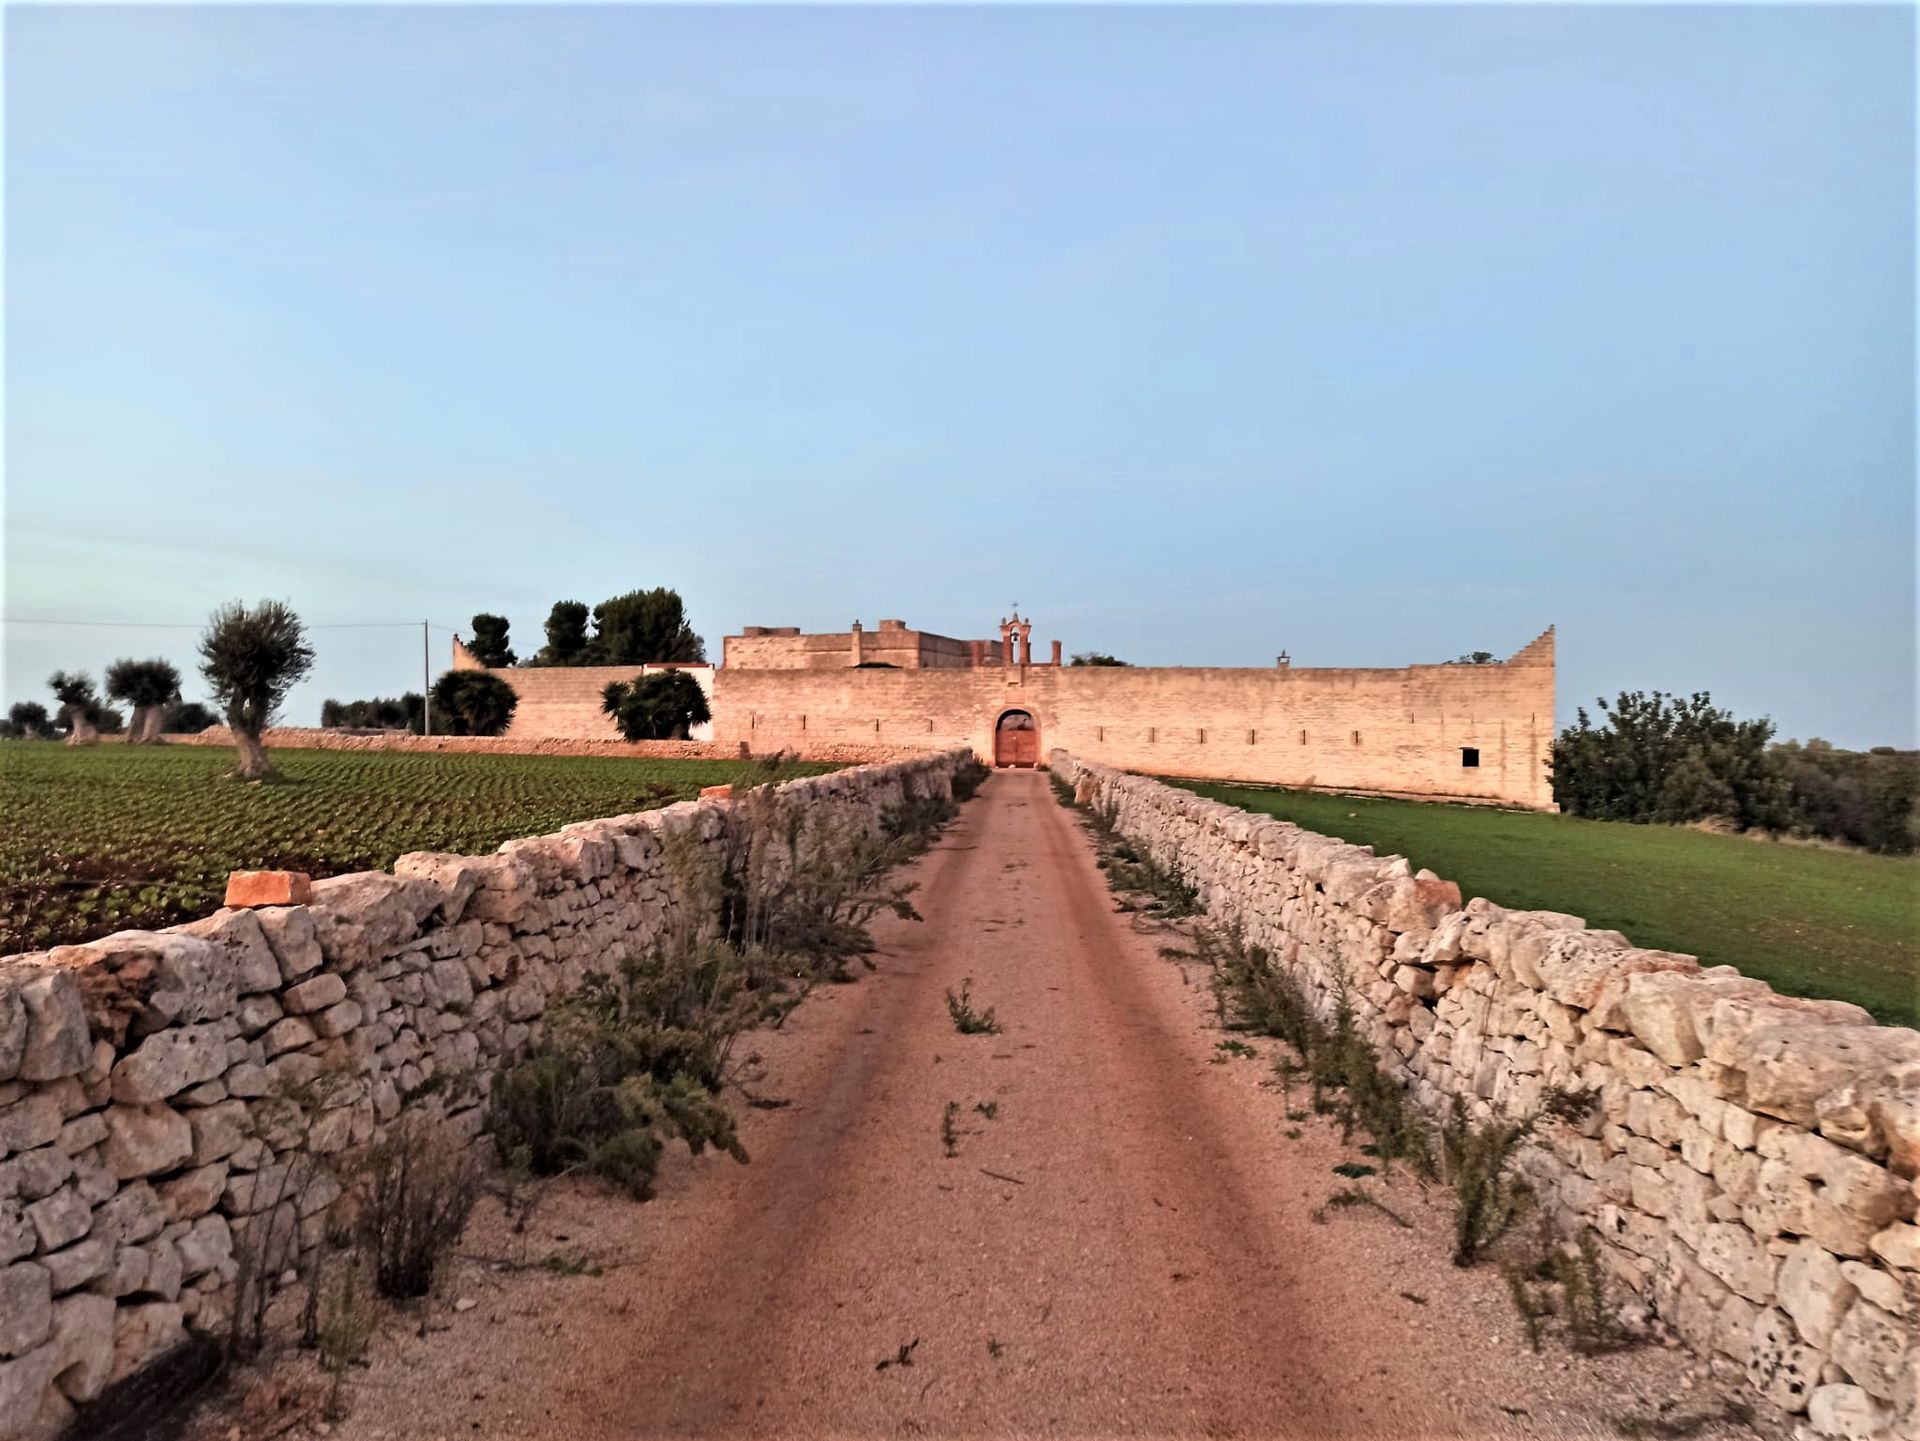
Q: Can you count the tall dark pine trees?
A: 3